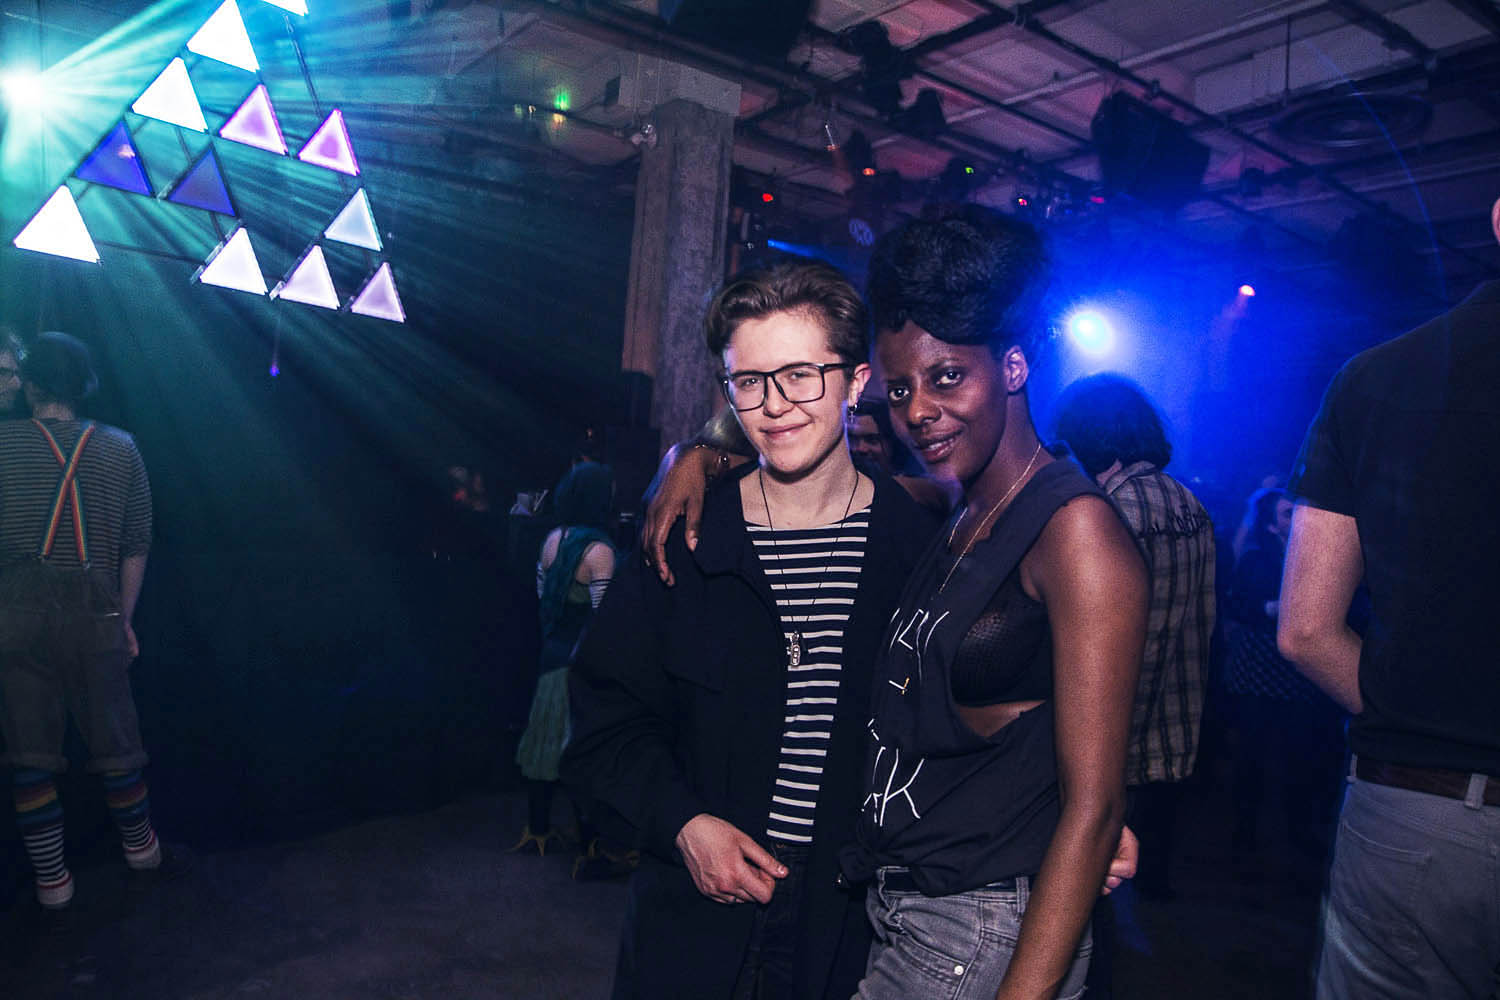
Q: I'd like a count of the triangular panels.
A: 12